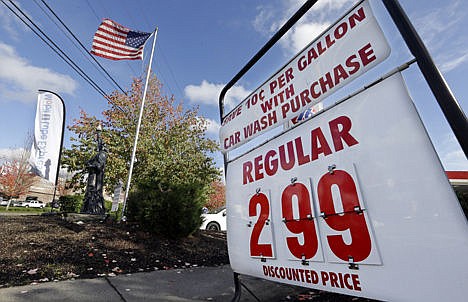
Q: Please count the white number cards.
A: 3